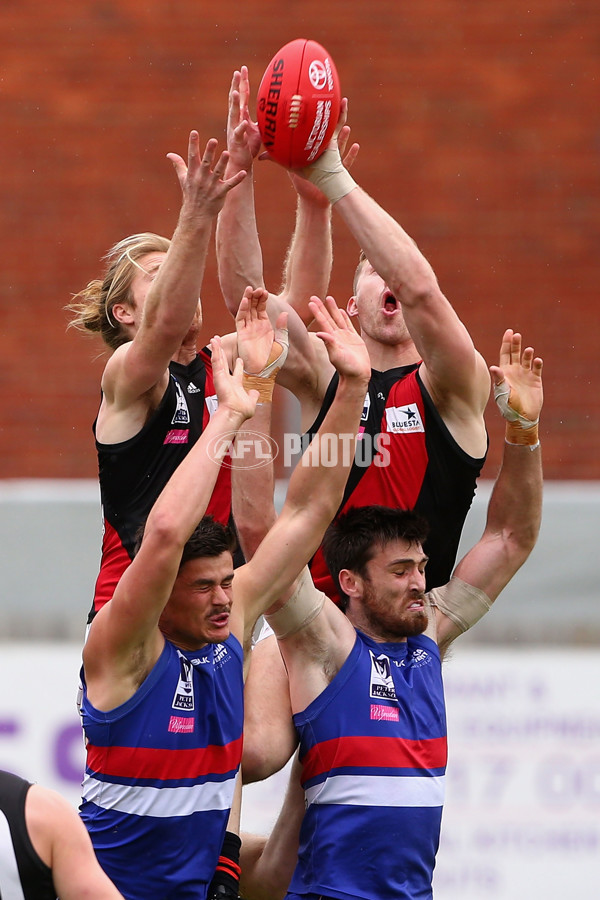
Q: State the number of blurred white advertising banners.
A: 1